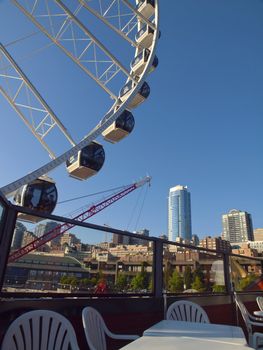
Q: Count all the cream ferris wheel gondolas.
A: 7